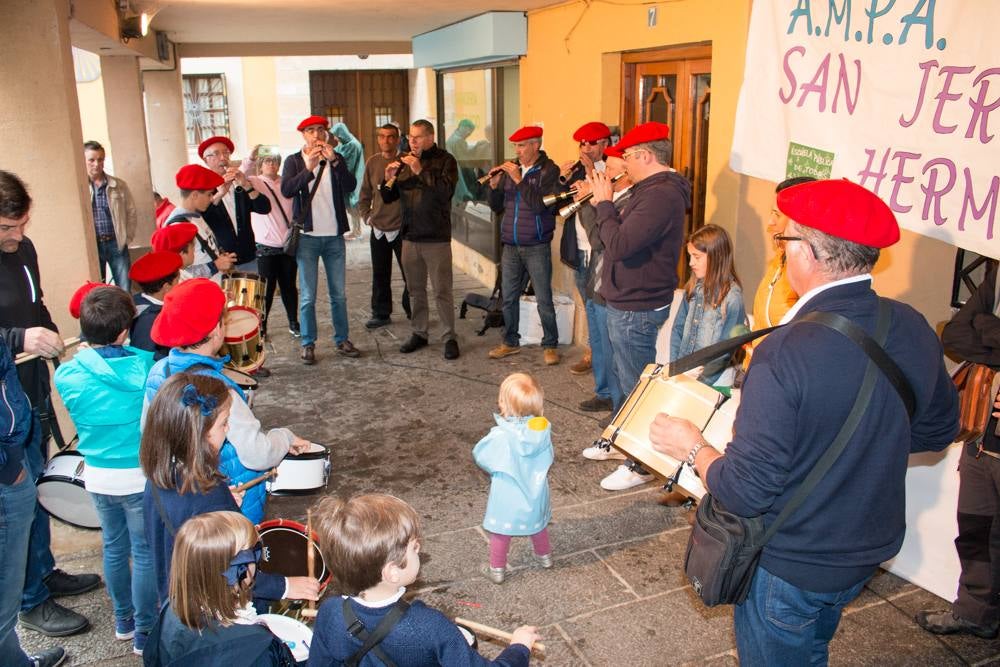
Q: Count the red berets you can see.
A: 12